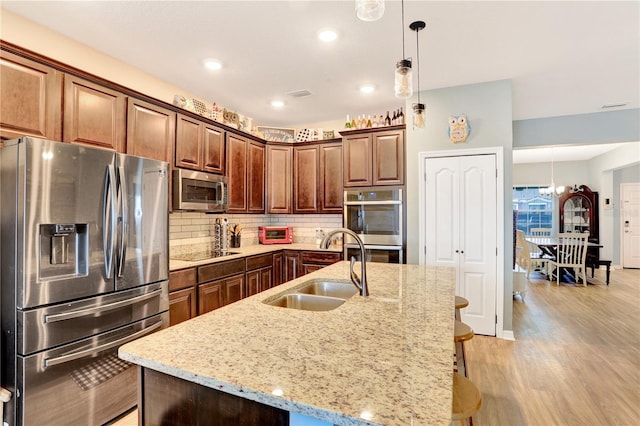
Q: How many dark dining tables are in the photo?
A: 1